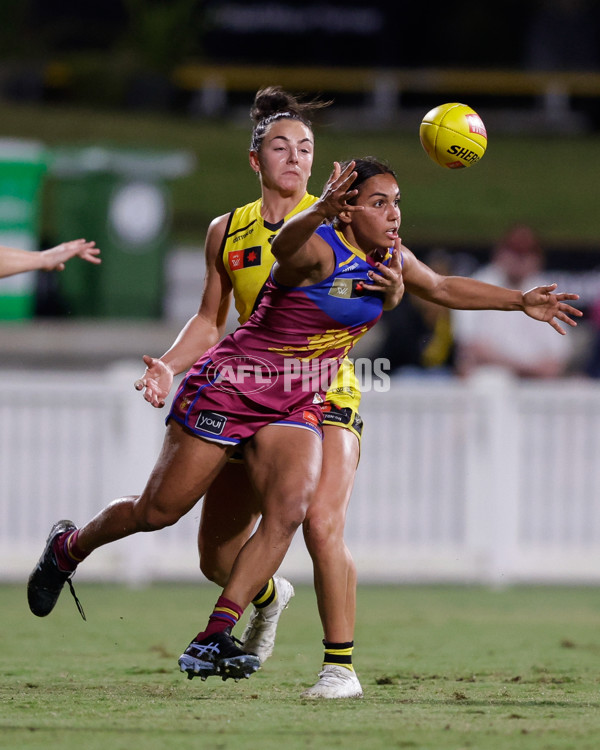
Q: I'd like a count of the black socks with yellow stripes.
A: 2